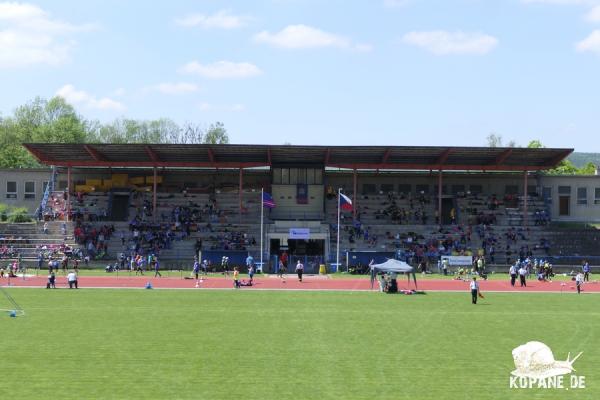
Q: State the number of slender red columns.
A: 6